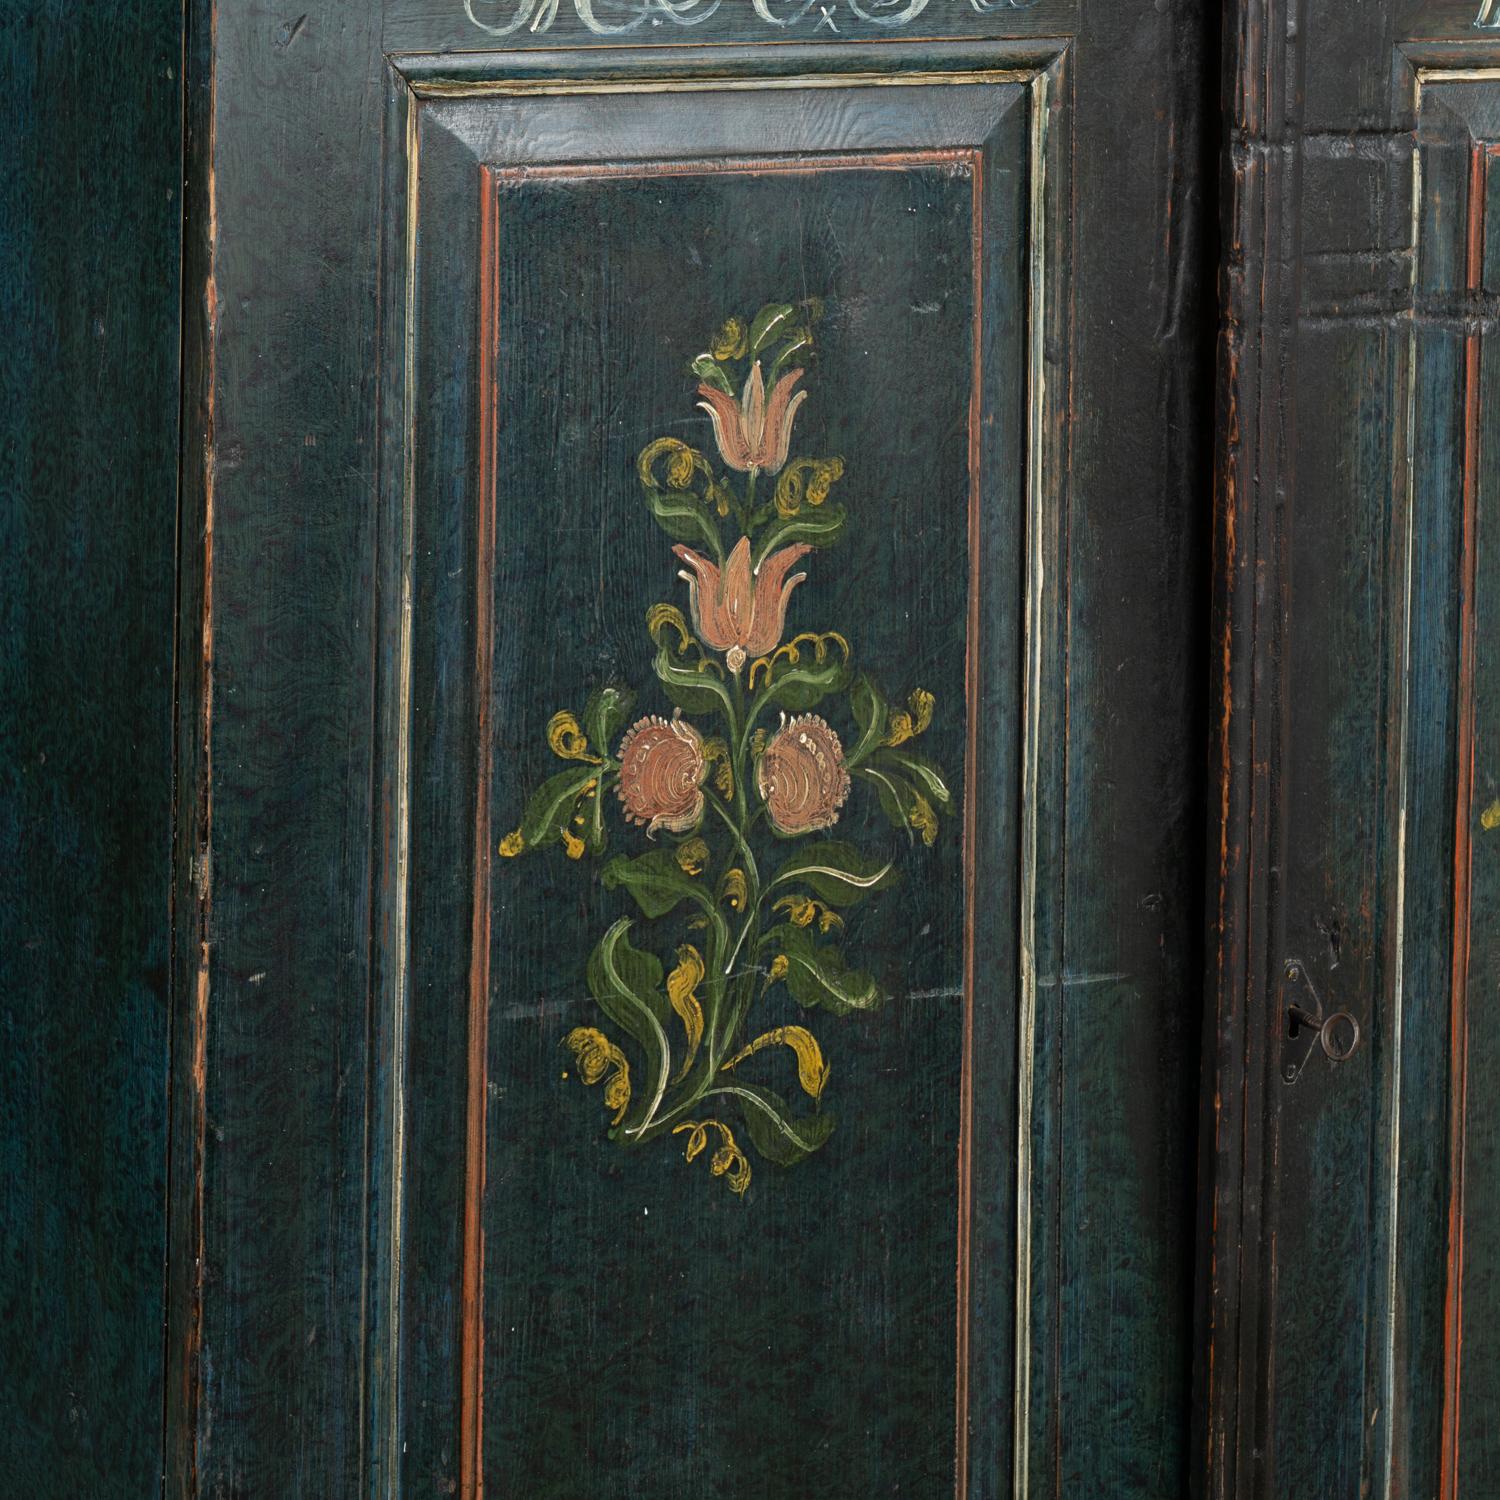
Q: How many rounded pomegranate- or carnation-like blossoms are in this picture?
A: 2